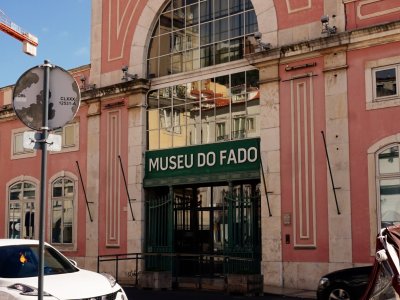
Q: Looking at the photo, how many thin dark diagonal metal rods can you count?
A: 4